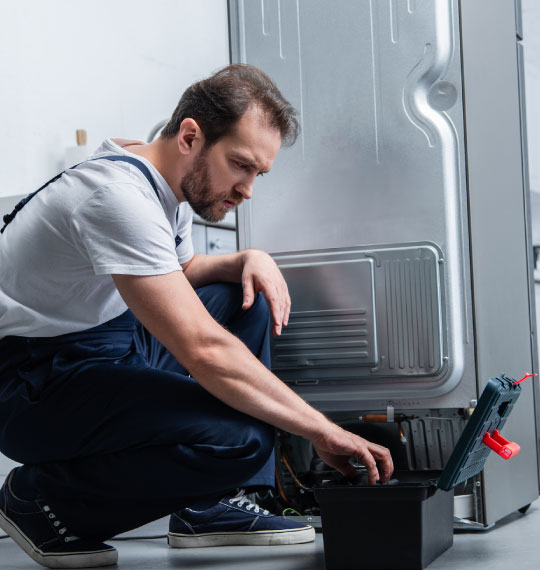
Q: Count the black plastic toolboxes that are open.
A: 1